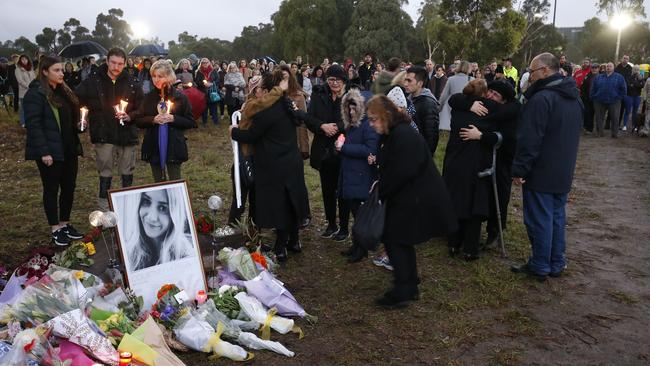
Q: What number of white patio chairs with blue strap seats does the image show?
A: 0